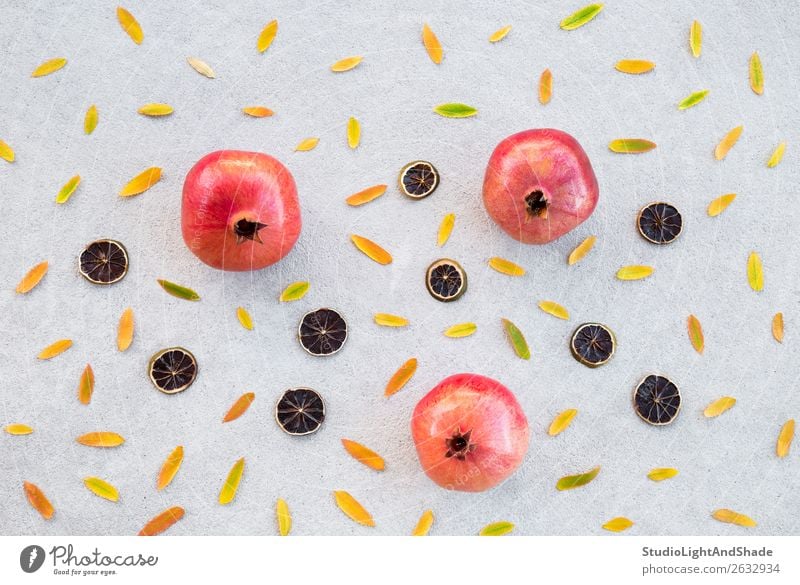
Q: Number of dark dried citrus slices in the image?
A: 9